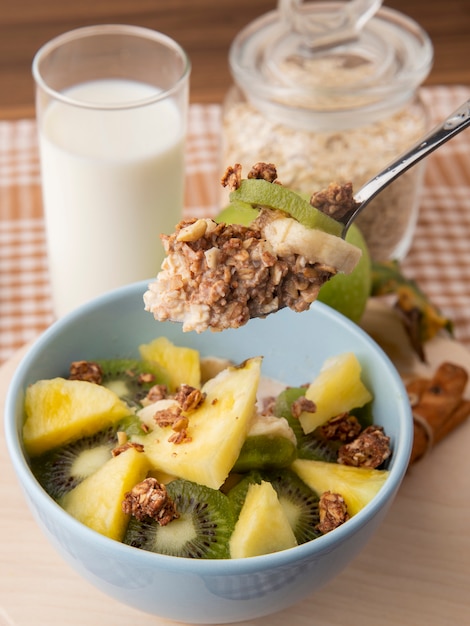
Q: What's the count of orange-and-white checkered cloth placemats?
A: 1